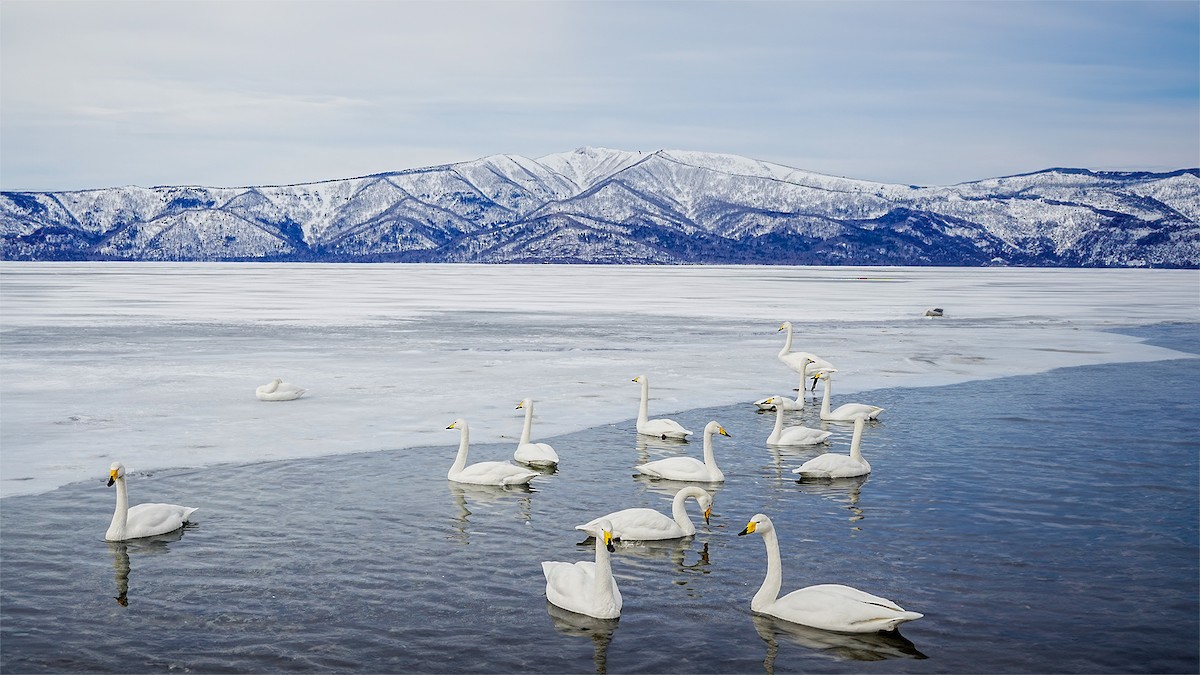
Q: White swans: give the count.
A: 14